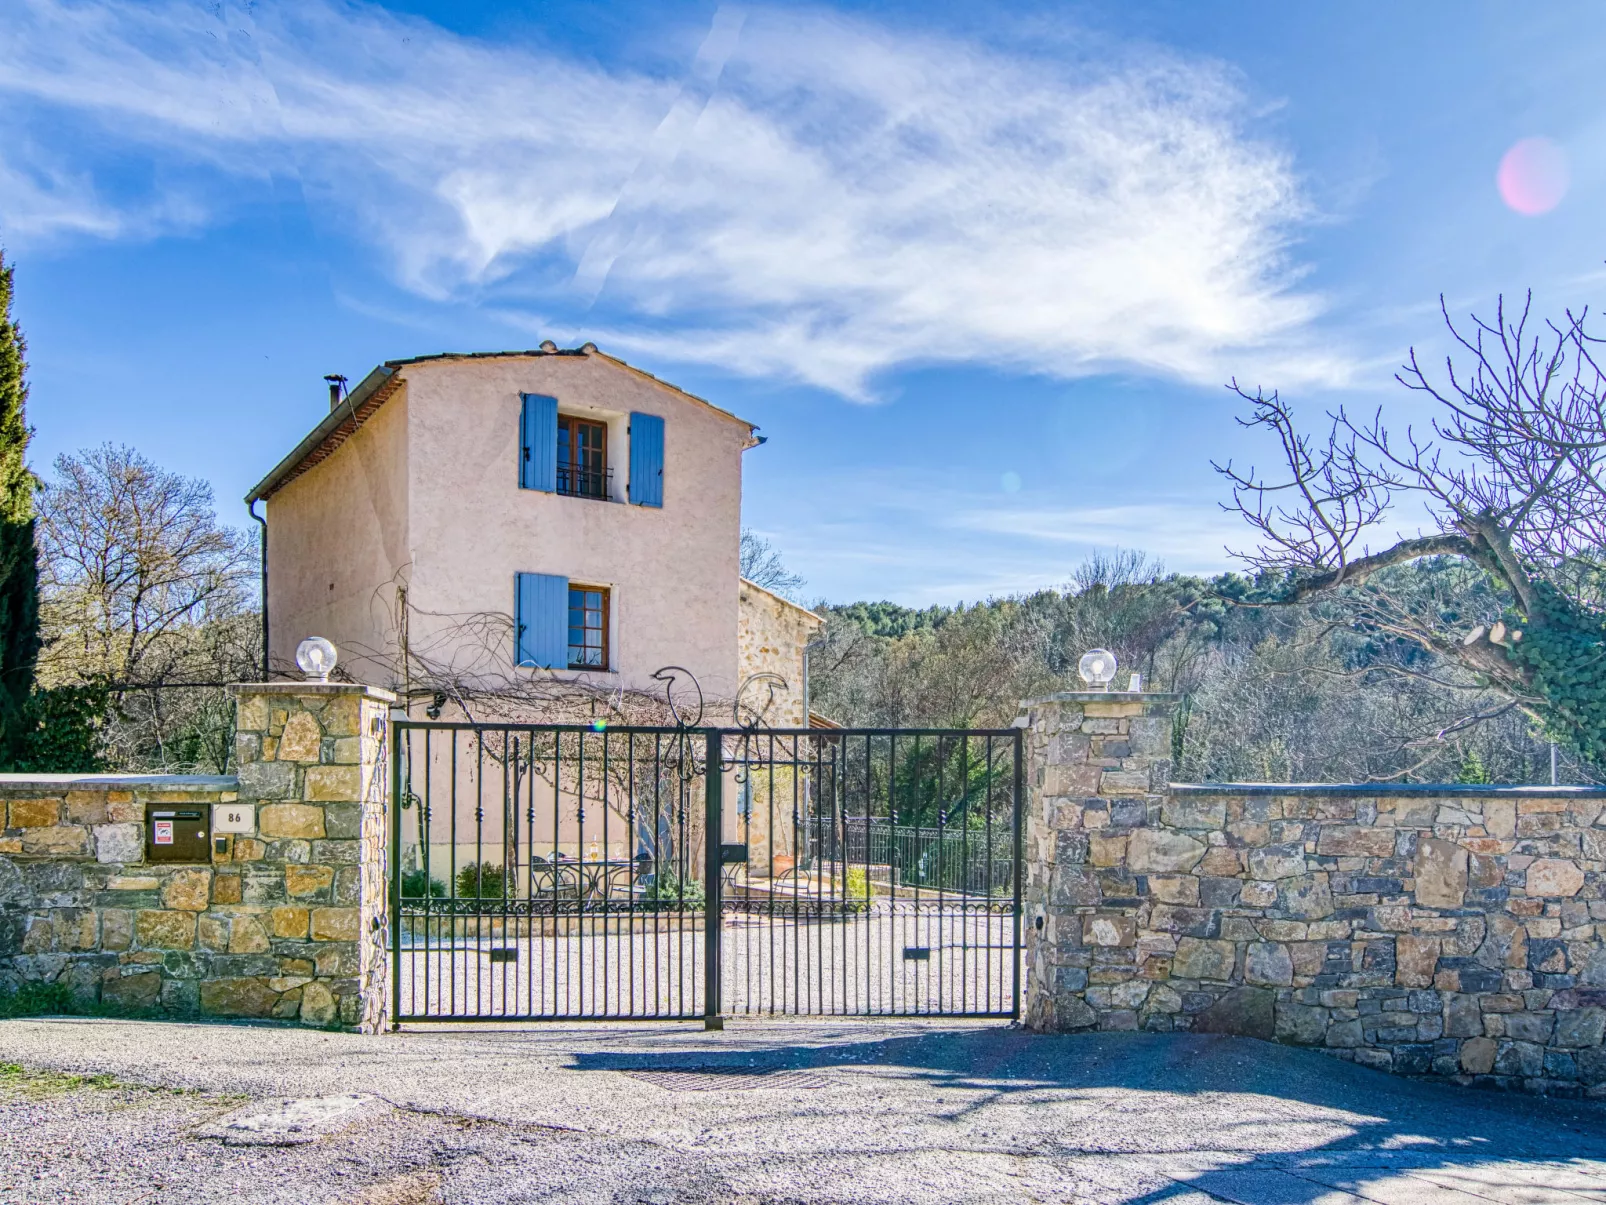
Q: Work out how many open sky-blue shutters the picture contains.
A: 3